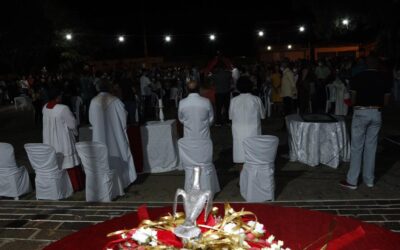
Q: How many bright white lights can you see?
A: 9